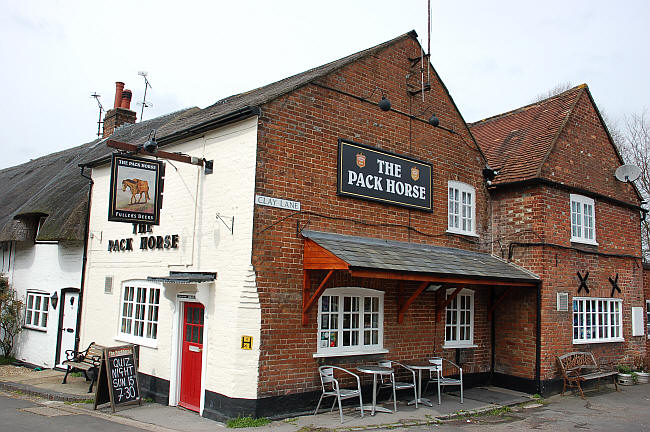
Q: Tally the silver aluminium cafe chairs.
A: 3